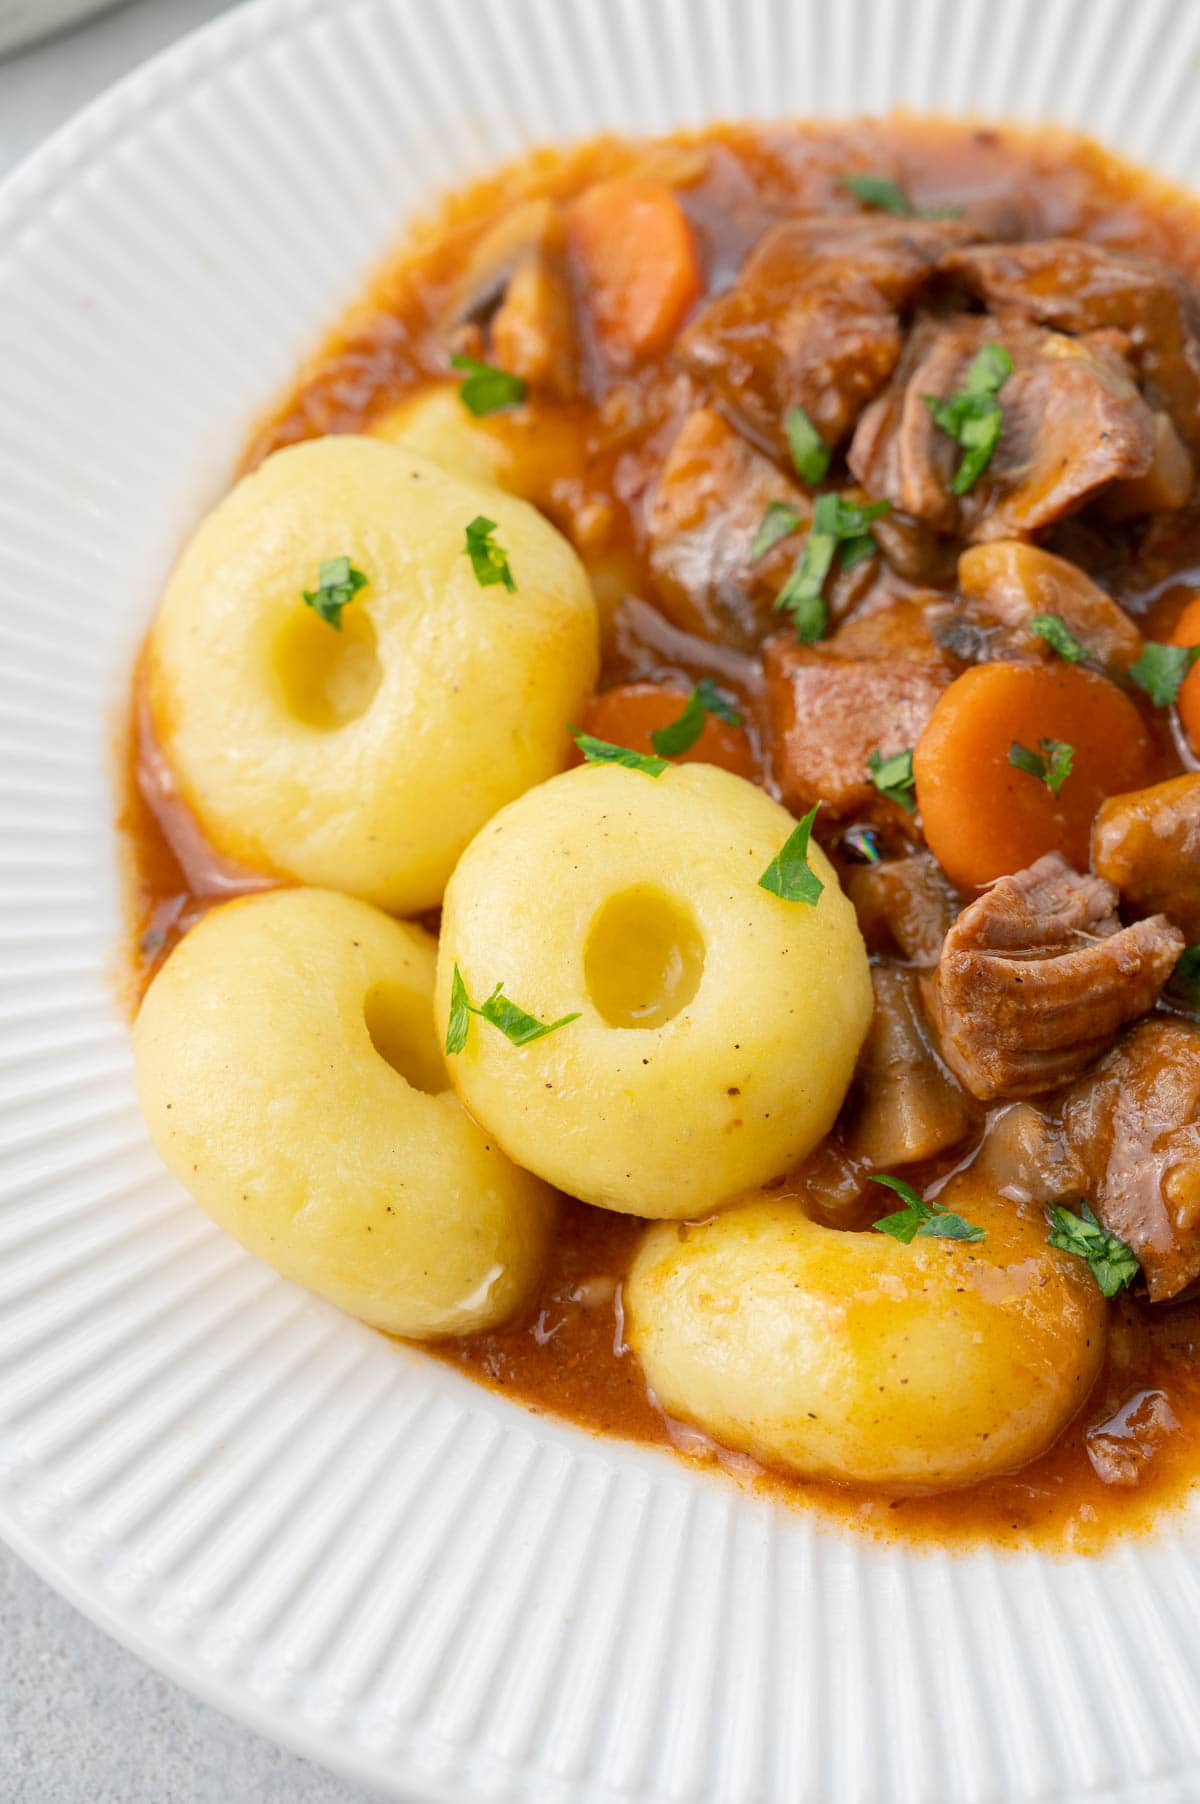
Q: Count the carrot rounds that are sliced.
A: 4